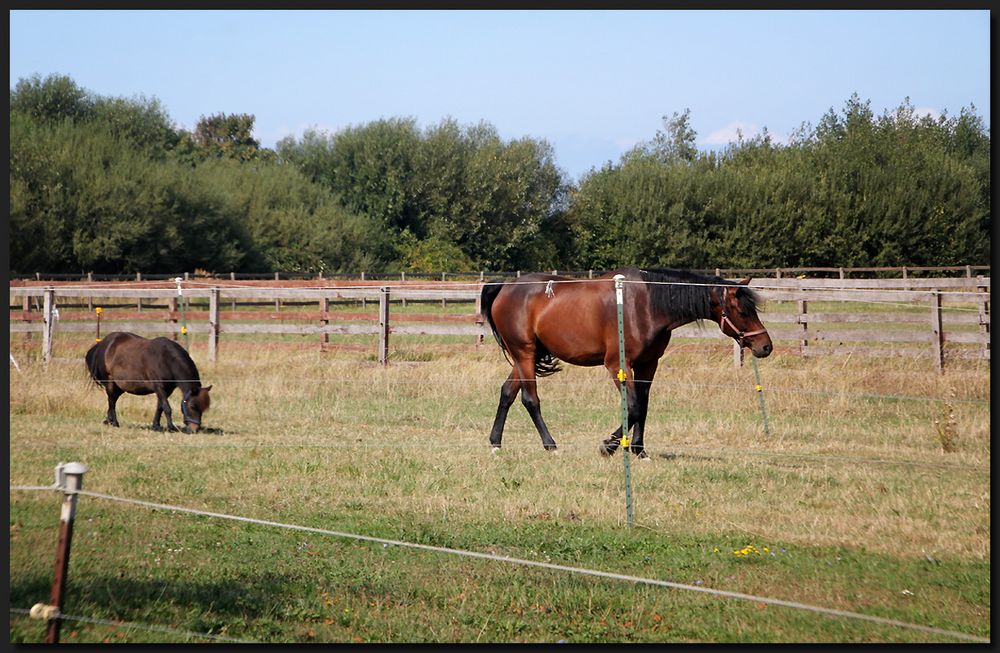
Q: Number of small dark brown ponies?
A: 1